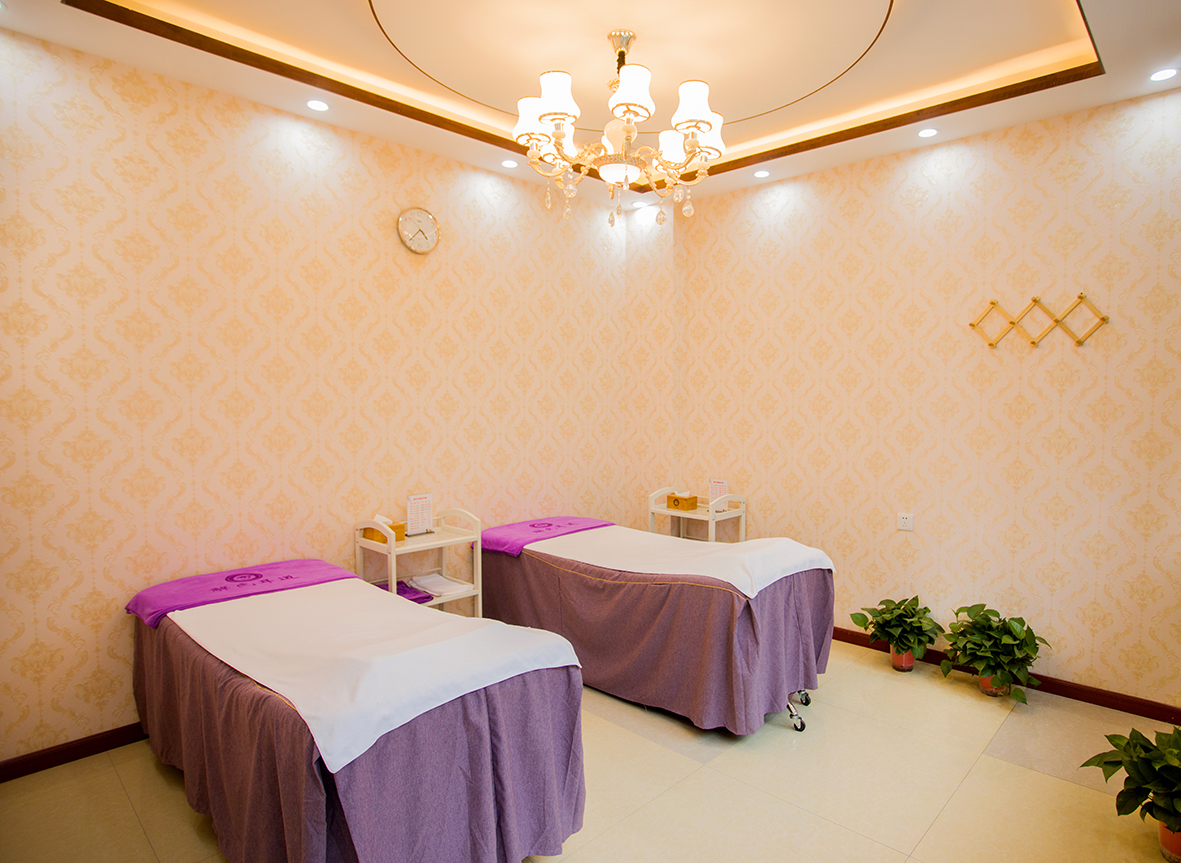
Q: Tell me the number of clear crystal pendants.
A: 9